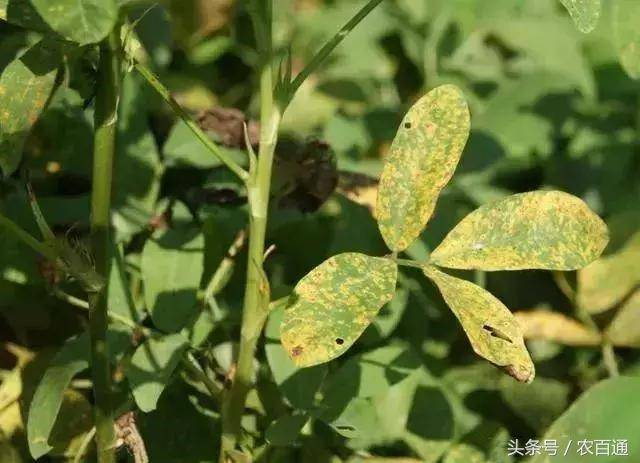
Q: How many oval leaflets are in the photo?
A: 4